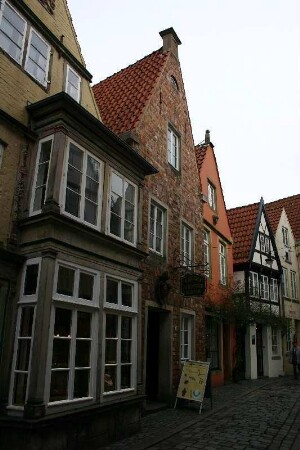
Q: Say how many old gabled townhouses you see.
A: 5